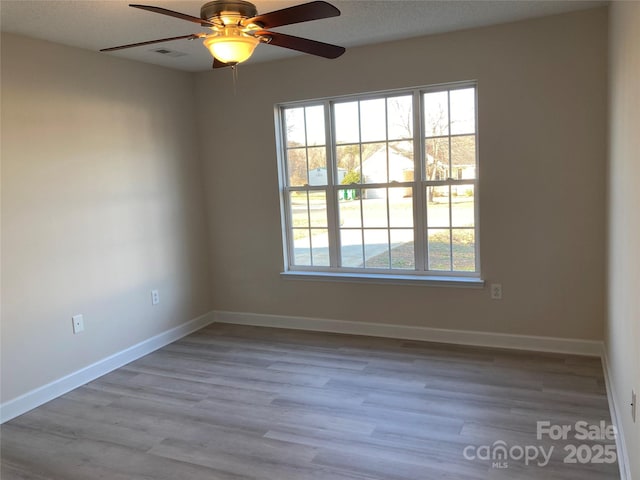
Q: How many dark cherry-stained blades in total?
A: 5